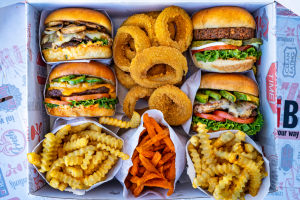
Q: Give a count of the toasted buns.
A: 4